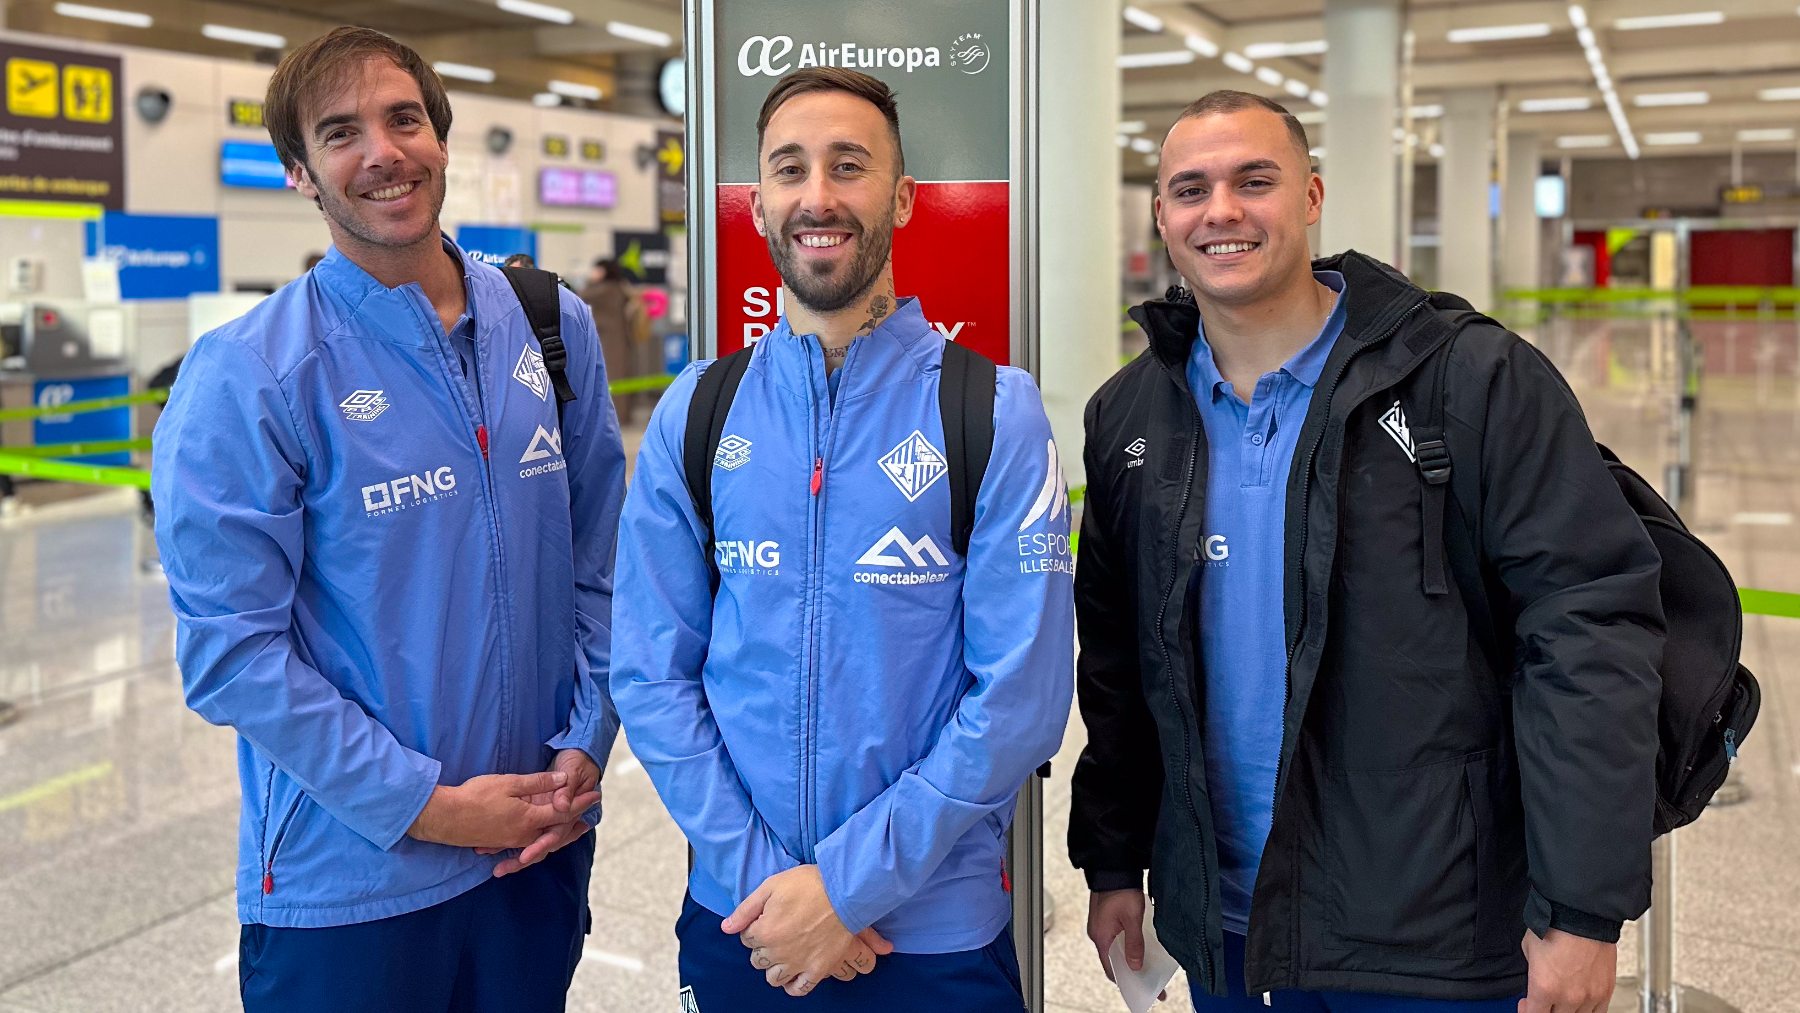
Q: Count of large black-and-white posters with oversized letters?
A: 0